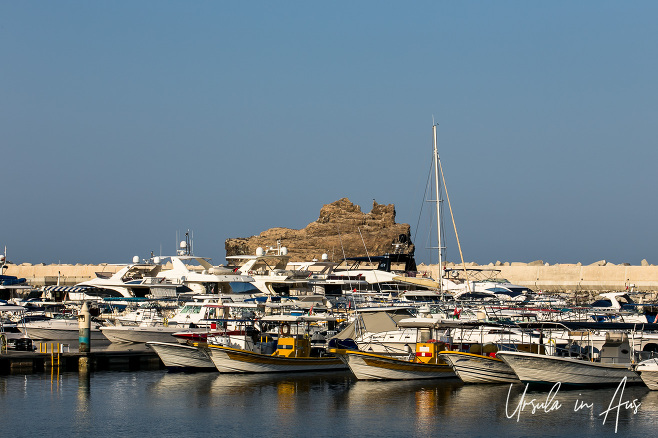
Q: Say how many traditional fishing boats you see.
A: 5